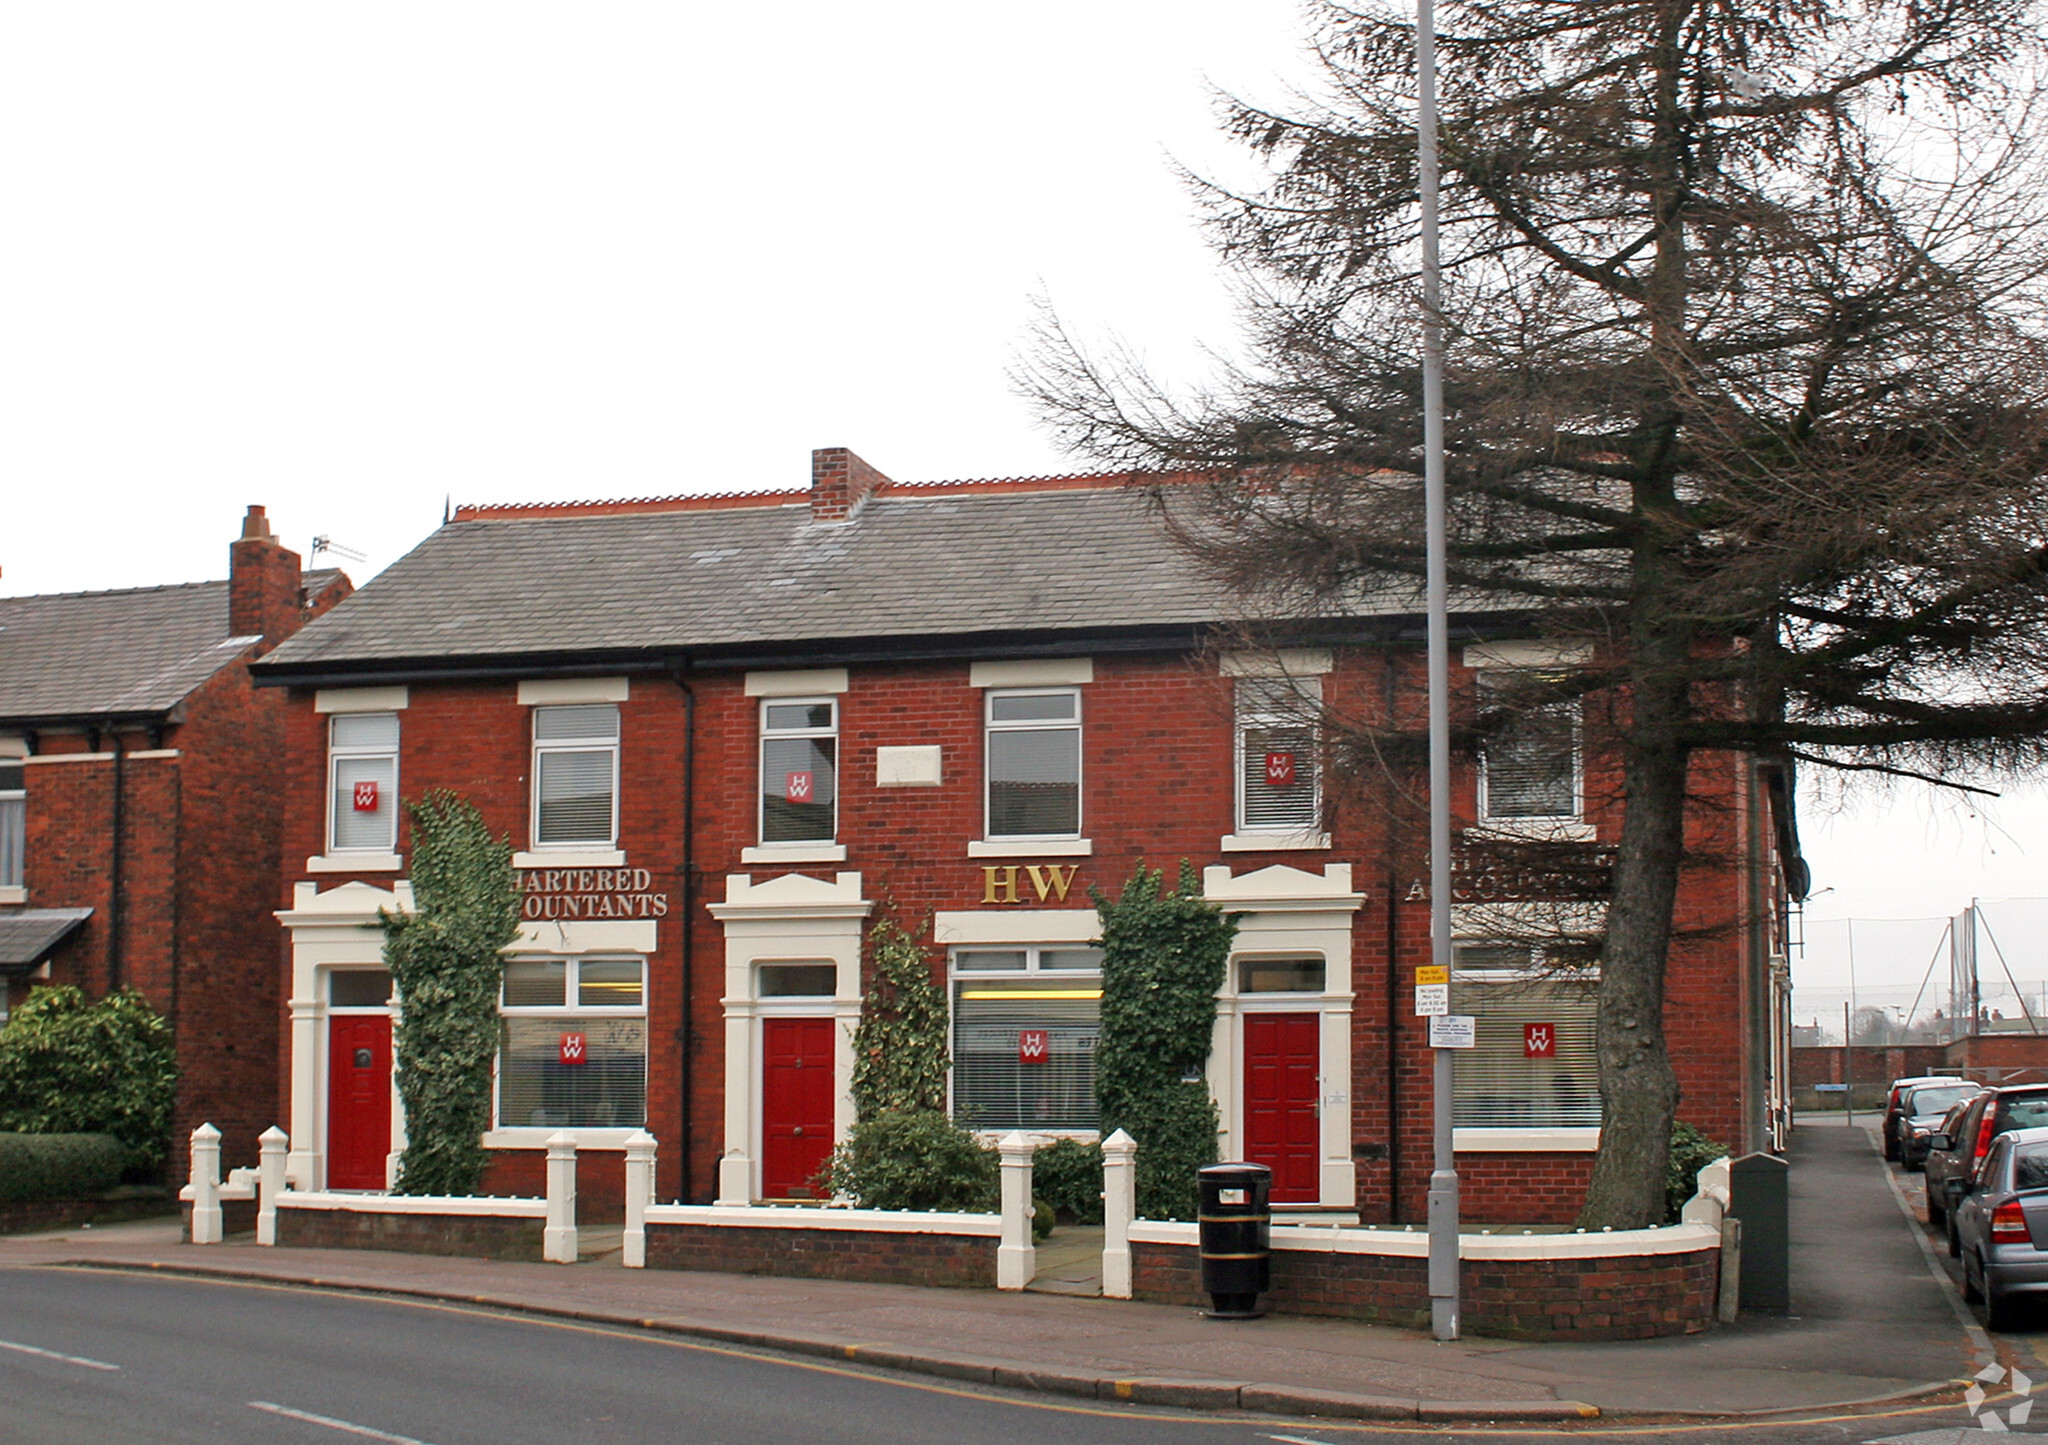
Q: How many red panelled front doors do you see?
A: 3